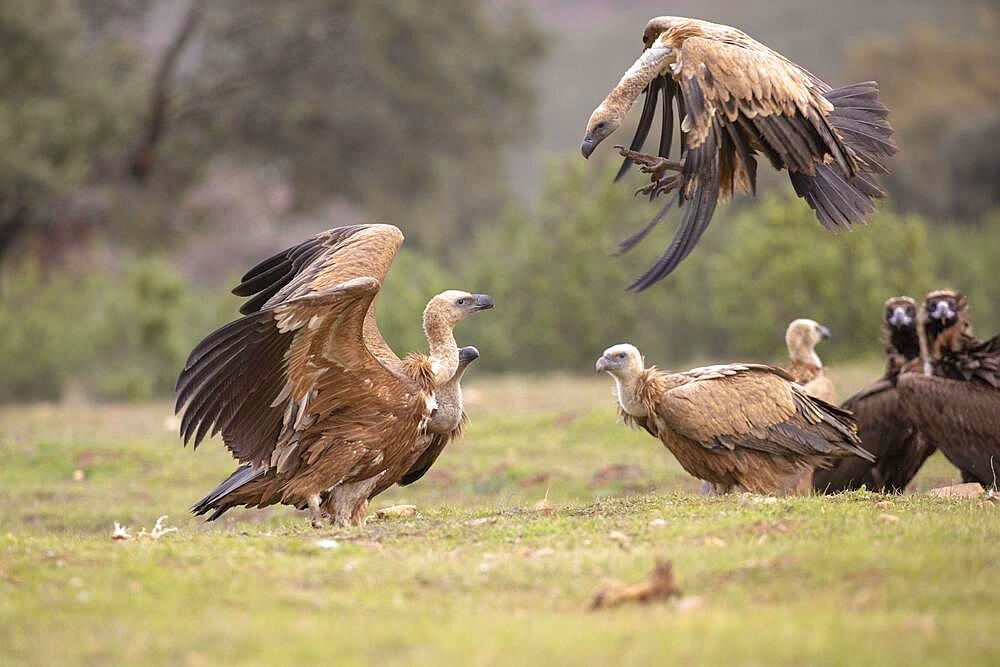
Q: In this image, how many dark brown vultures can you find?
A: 2